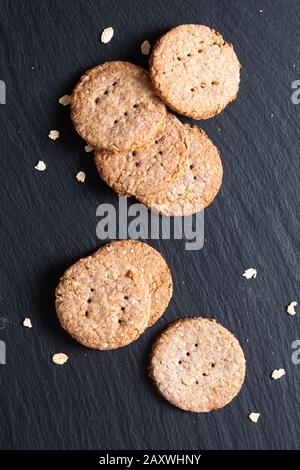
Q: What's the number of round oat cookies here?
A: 7